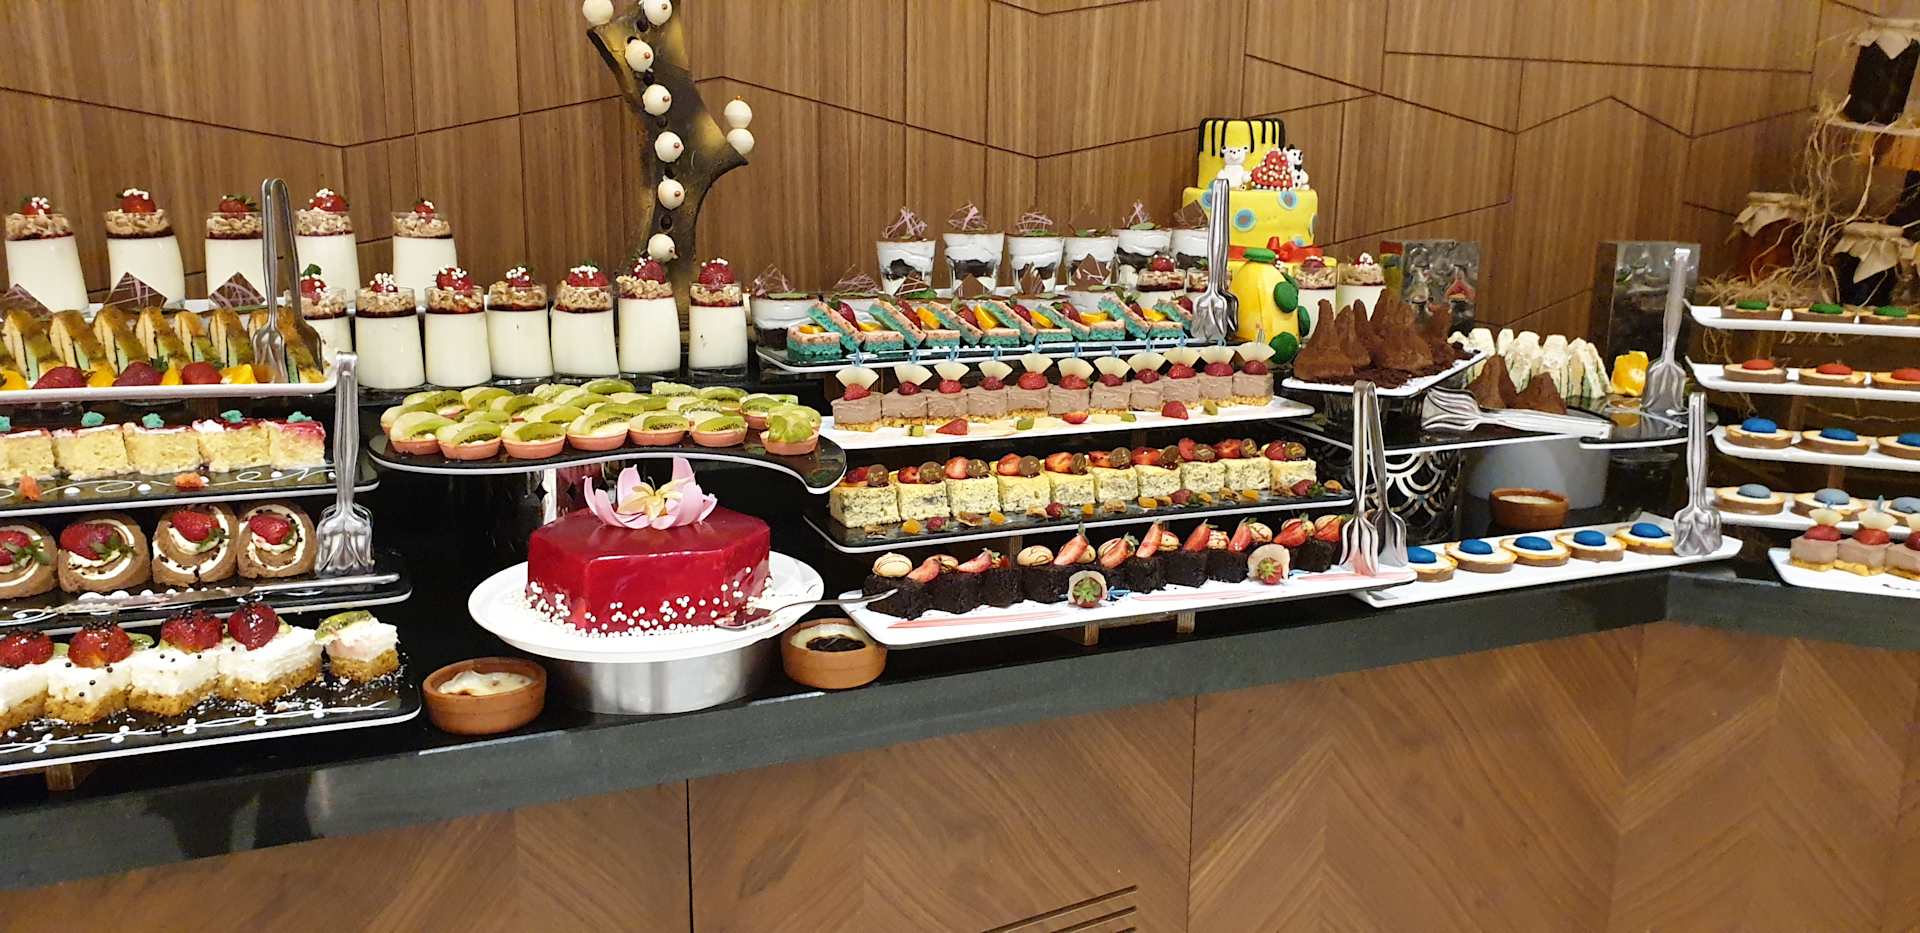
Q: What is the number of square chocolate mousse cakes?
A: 14